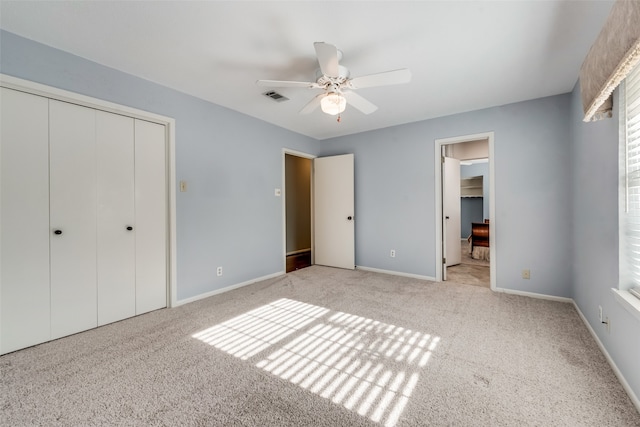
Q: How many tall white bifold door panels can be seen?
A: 4